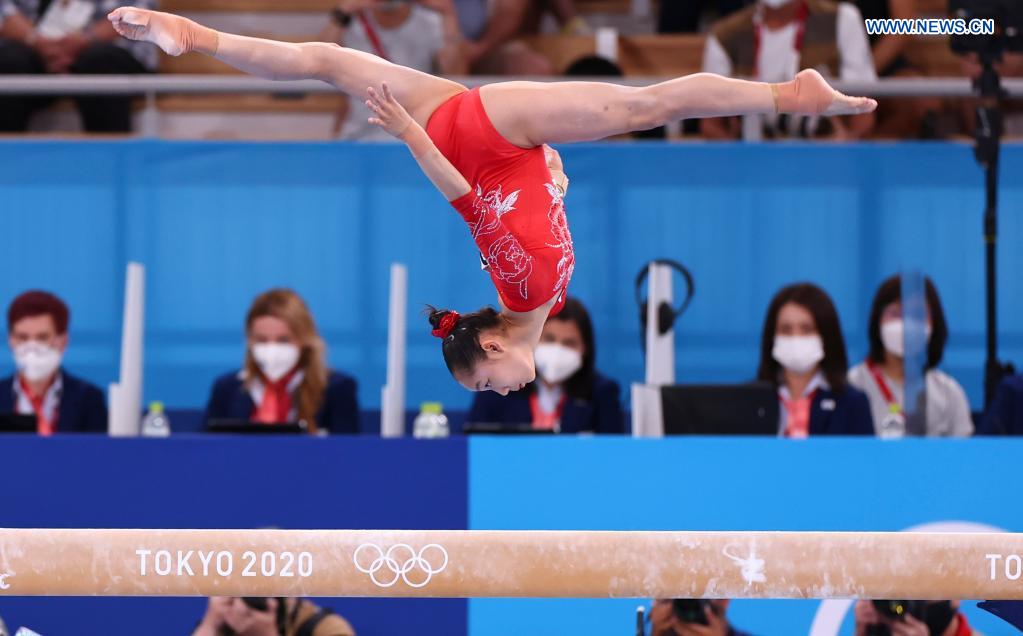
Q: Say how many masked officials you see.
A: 5